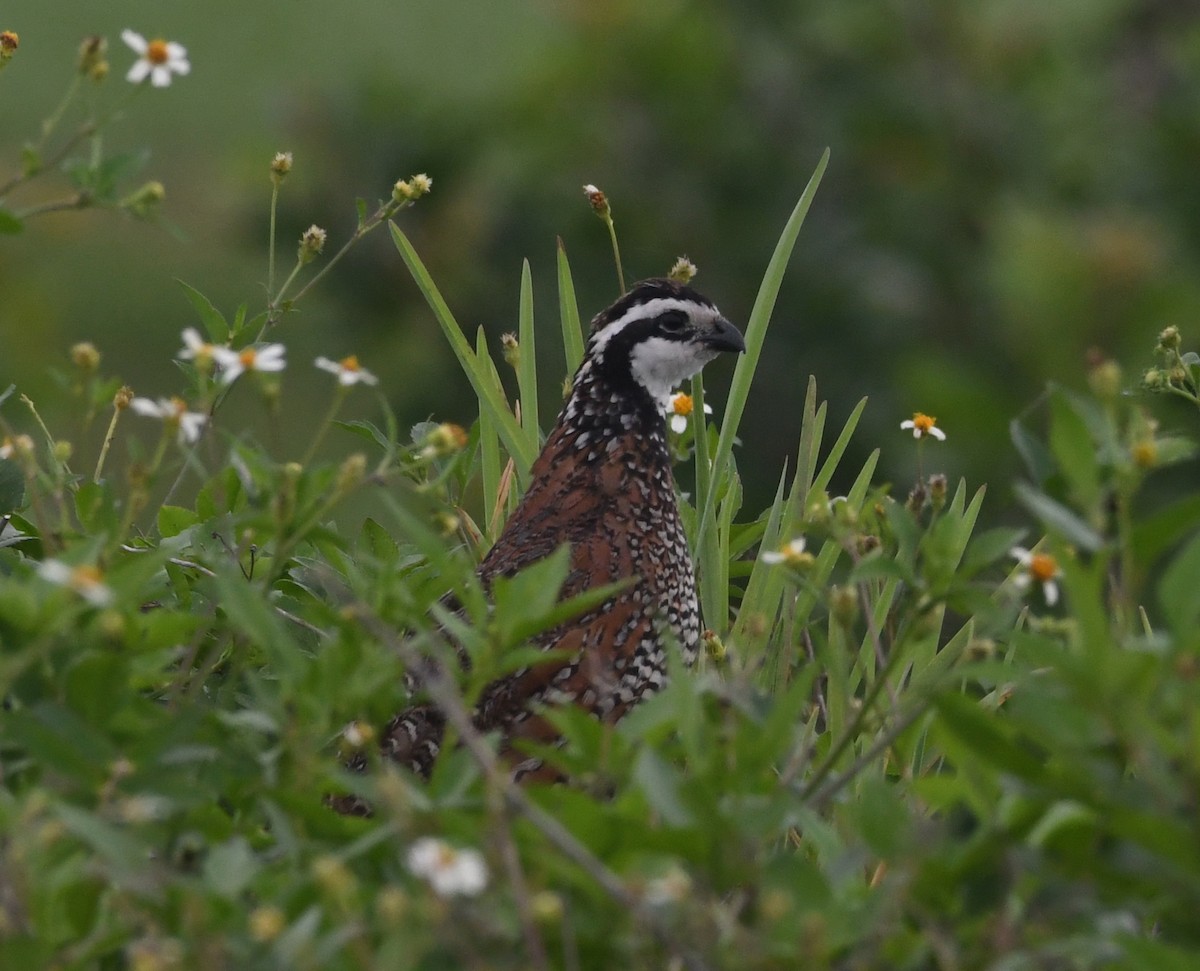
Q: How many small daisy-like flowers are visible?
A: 11